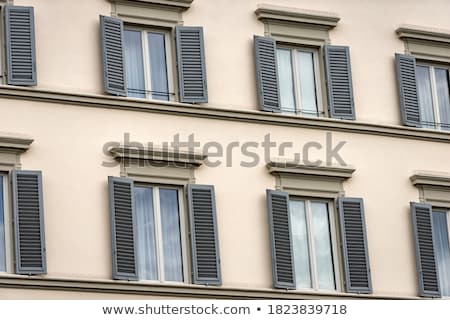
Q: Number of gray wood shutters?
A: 12